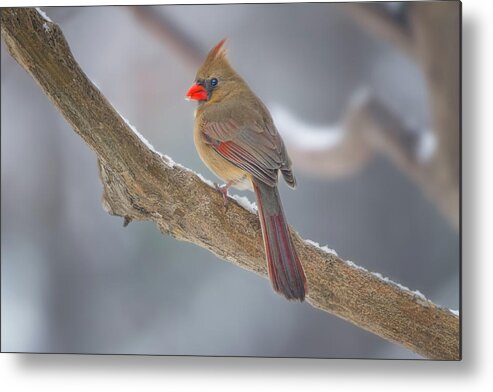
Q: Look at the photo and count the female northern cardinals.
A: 1